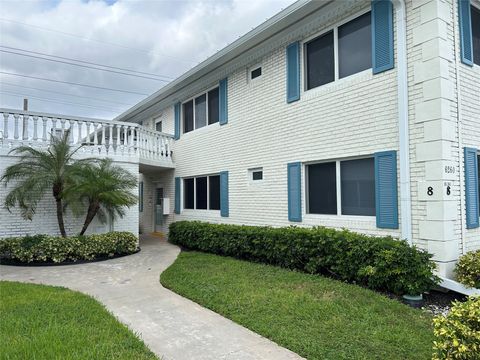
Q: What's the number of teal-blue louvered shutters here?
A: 11